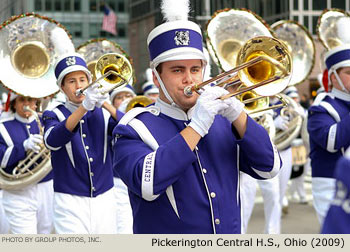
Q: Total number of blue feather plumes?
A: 0